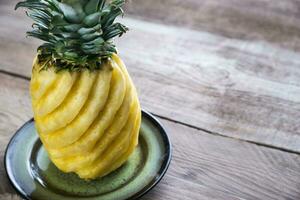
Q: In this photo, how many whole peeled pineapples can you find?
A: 1